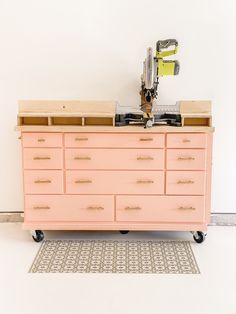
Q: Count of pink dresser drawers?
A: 11